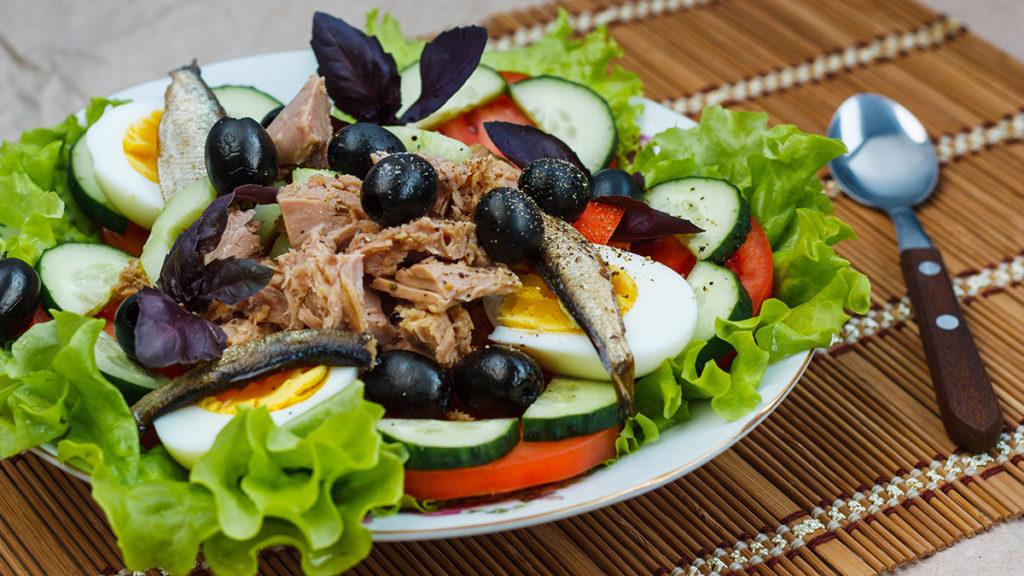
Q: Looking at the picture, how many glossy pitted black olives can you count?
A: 11